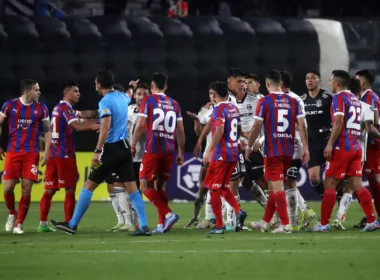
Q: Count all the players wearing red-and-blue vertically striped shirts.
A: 7